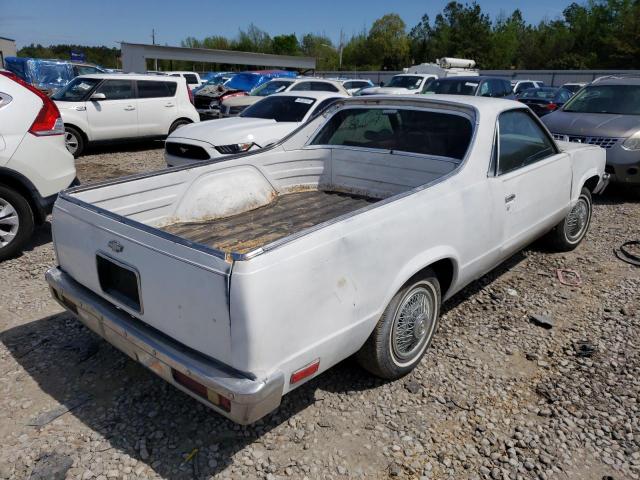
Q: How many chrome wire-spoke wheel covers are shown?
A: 2